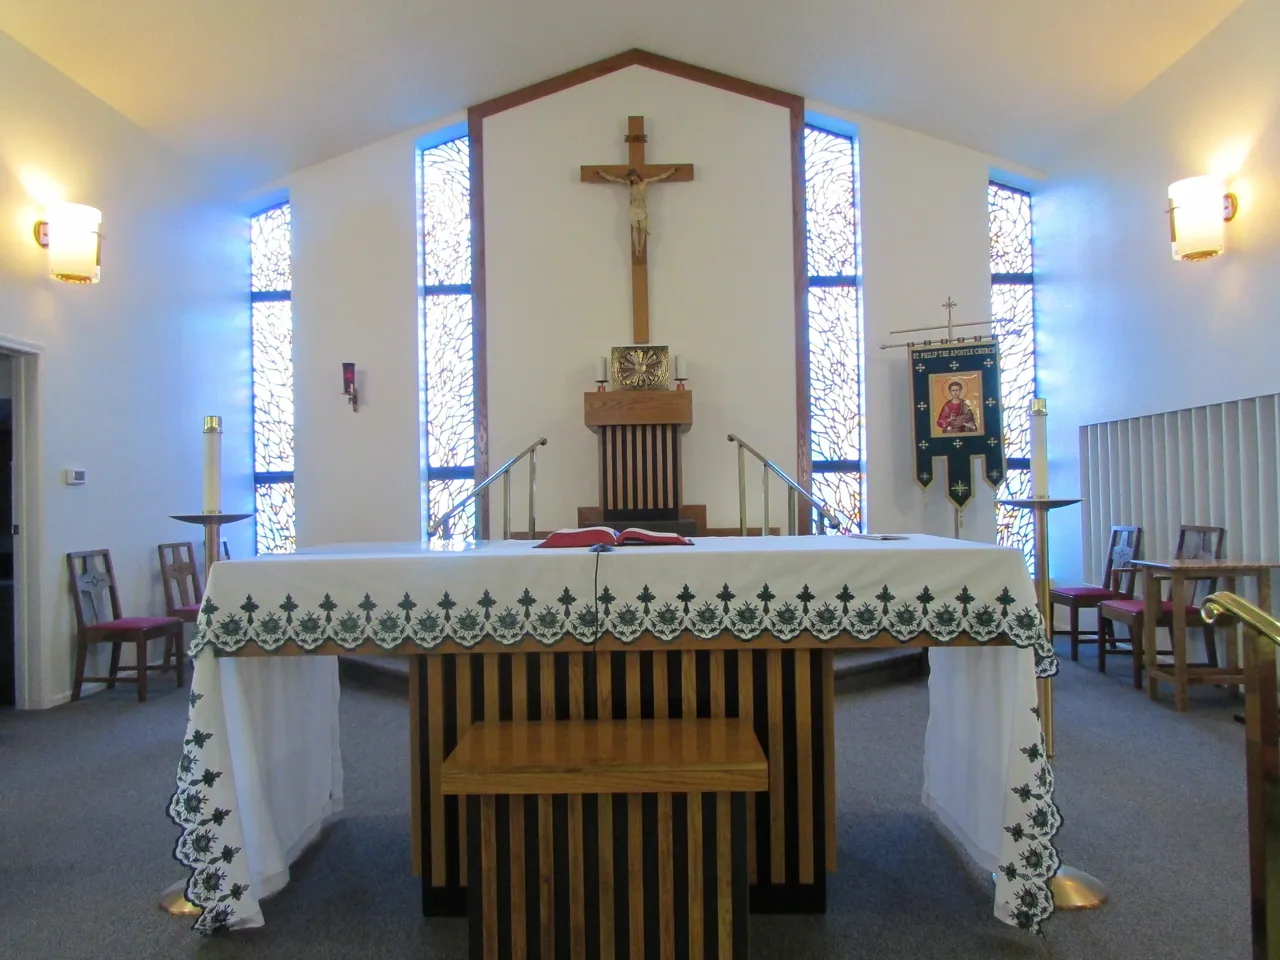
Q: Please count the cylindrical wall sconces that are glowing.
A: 2